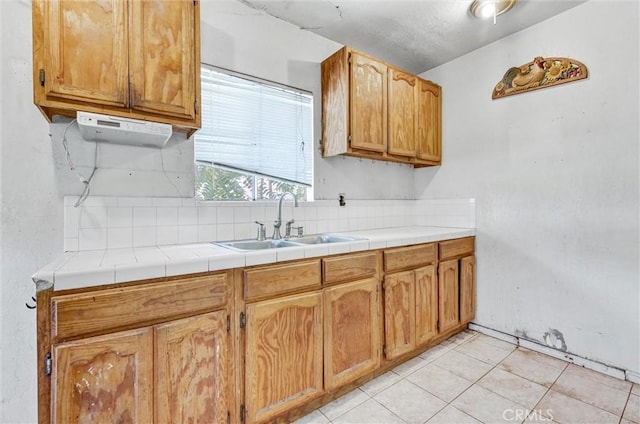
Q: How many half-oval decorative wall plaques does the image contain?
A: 1